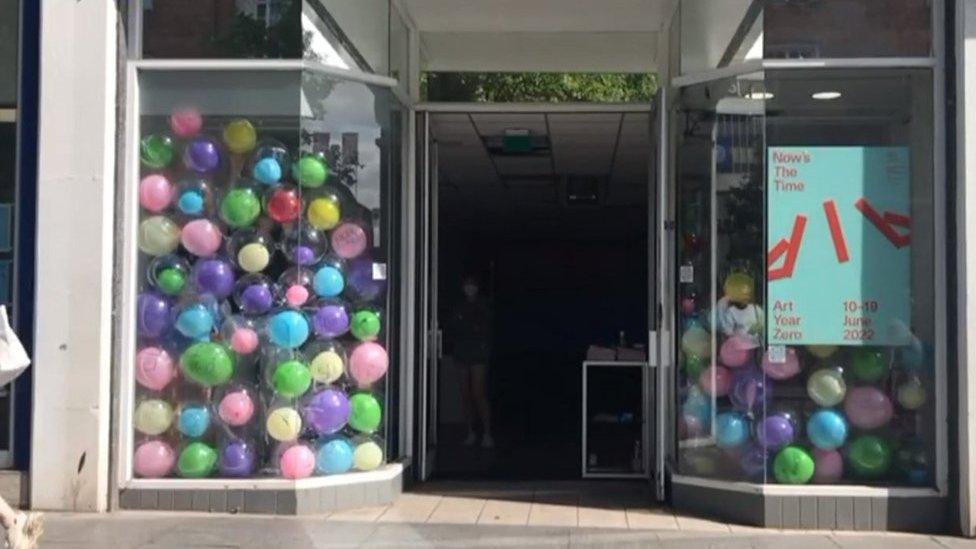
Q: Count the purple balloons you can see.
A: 12